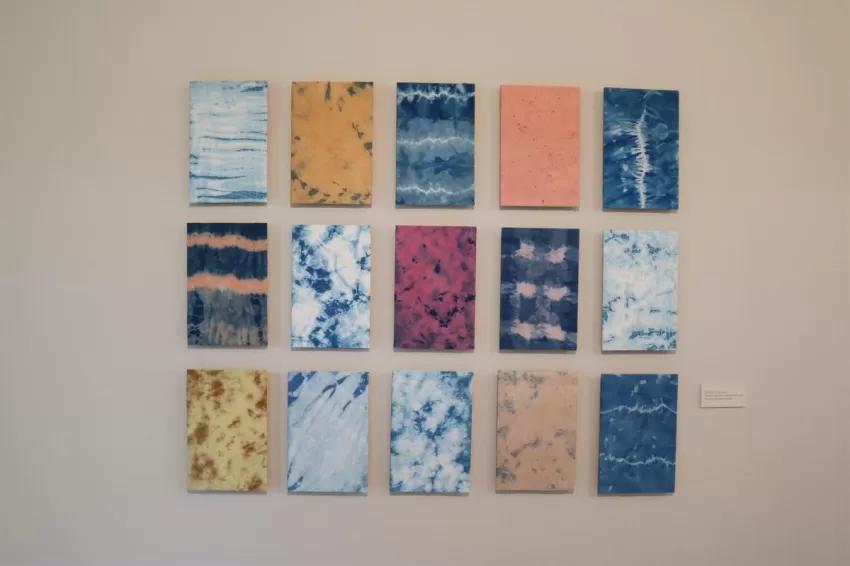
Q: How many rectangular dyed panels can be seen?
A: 15